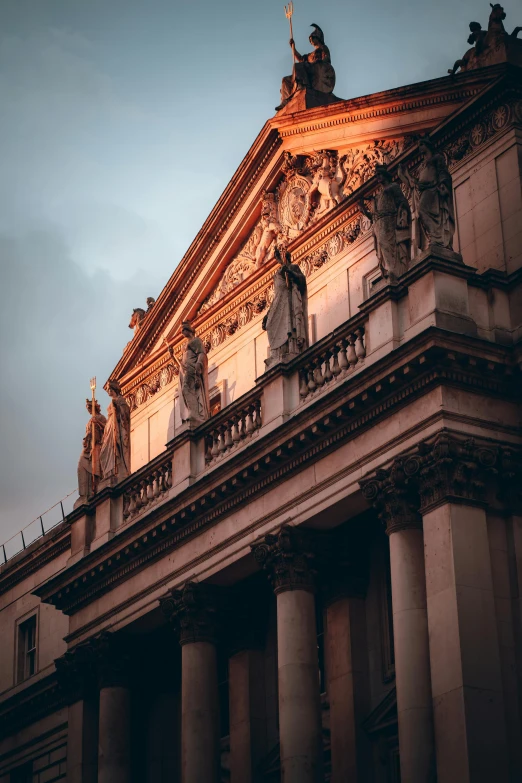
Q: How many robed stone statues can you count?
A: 6